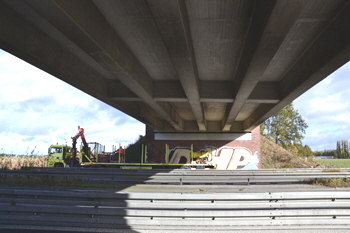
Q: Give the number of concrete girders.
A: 5